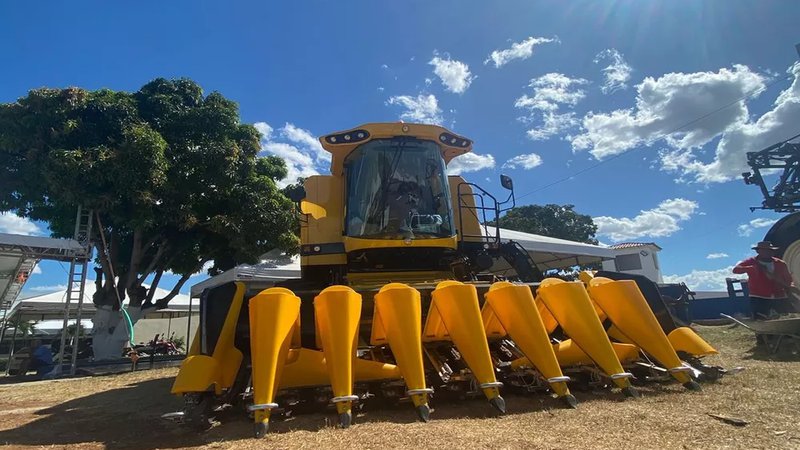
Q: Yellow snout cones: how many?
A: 7